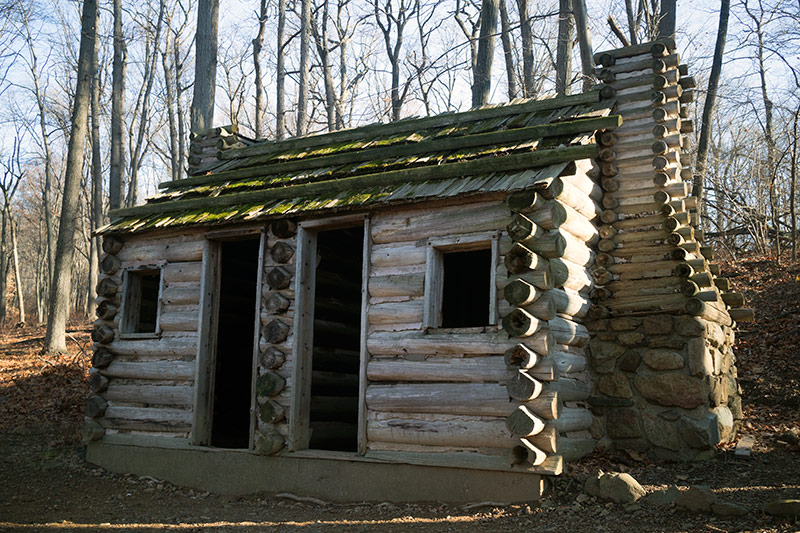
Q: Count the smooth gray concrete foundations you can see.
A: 1